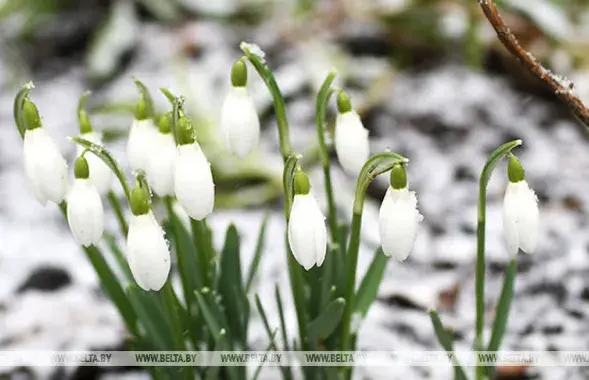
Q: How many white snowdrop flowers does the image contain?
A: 12